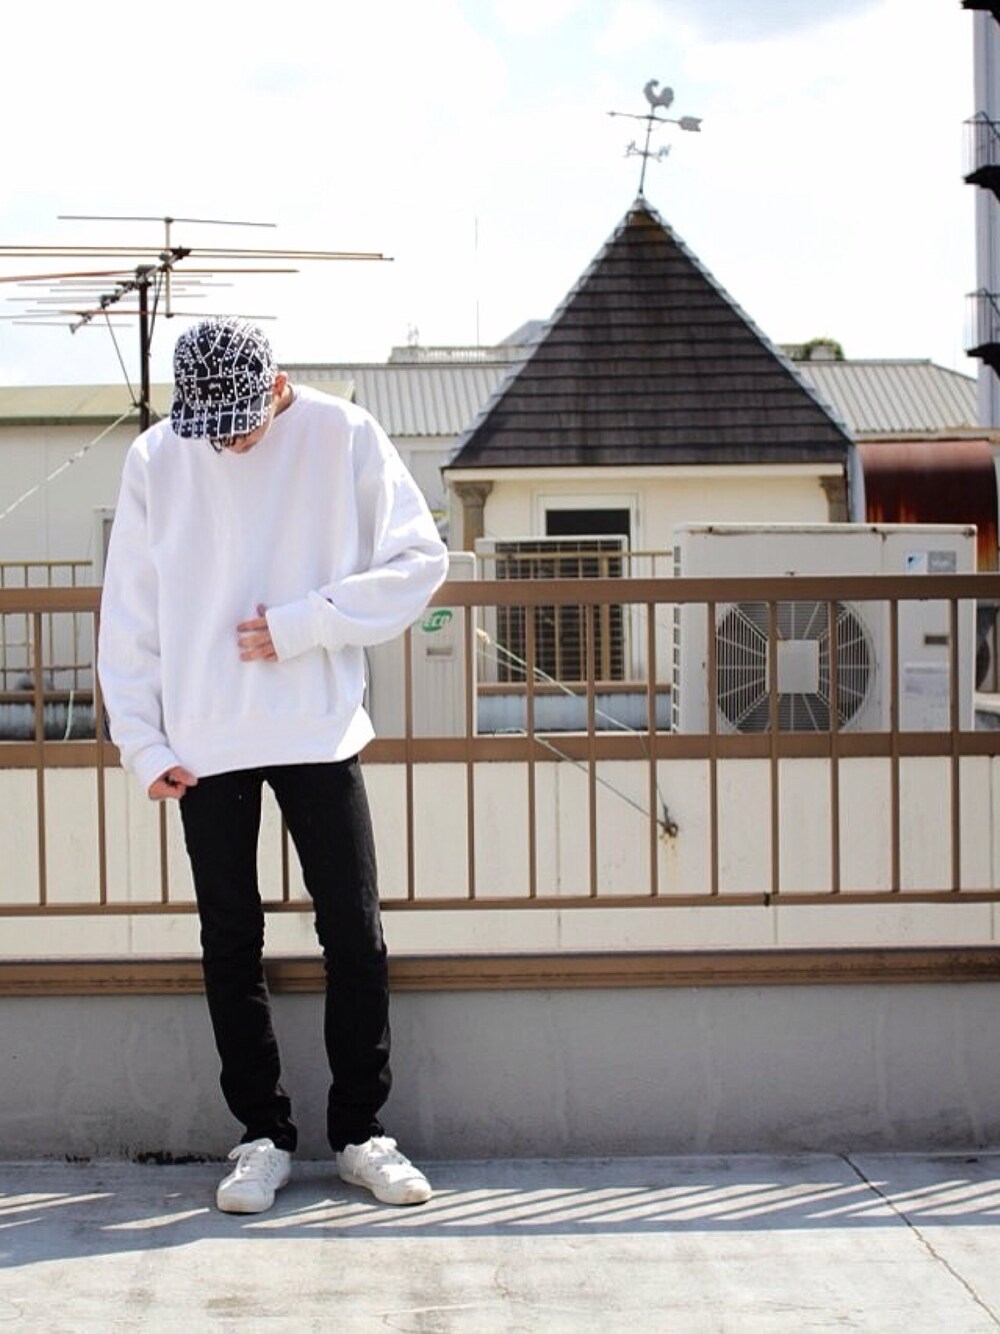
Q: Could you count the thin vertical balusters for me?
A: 14